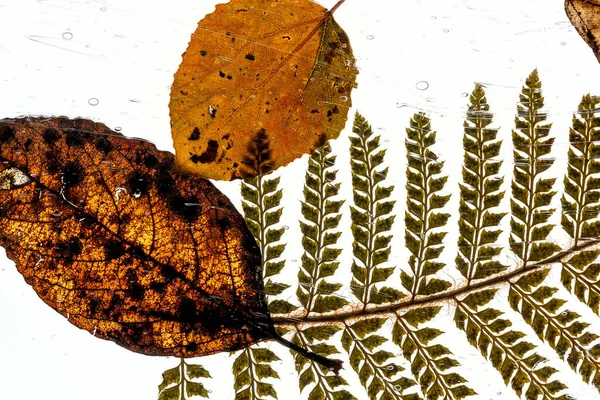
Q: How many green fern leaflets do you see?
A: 15